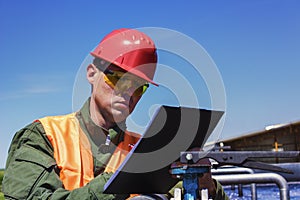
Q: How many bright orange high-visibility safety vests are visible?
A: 1